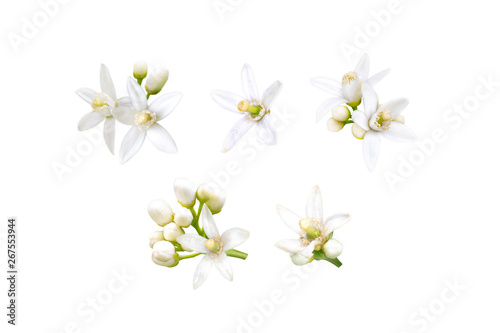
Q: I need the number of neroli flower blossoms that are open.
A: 7